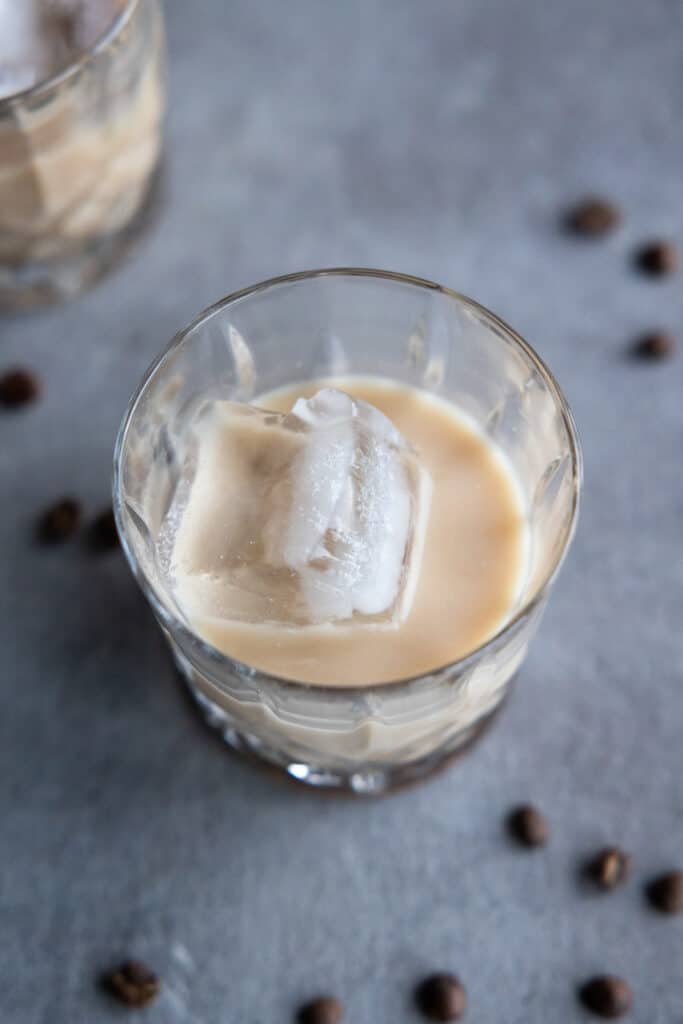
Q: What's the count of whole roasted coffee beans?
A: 13